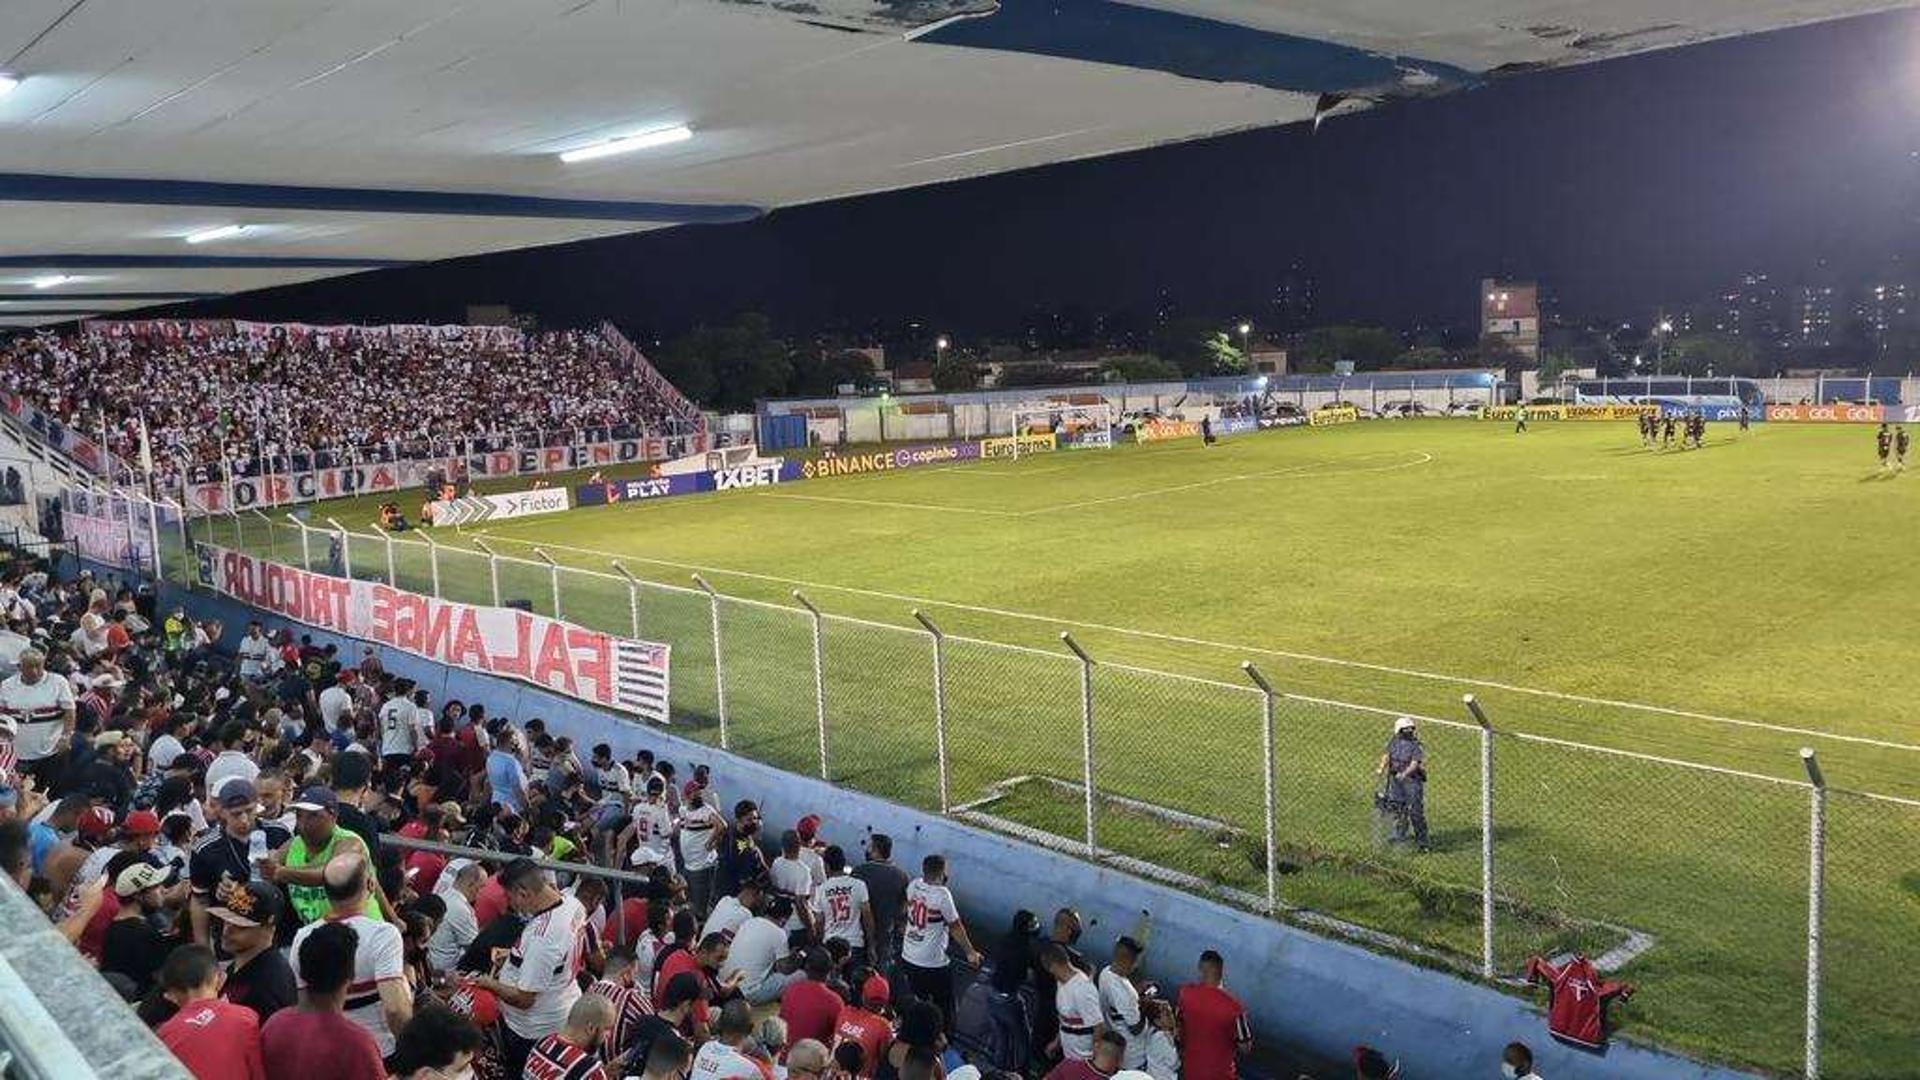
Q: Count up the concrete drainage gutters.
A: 1